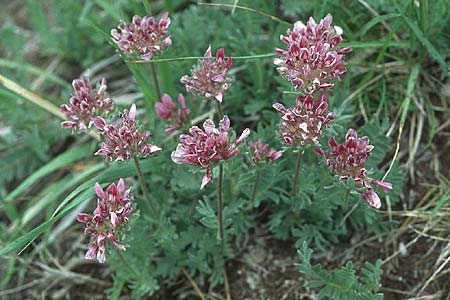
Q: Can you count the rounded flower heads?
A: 11